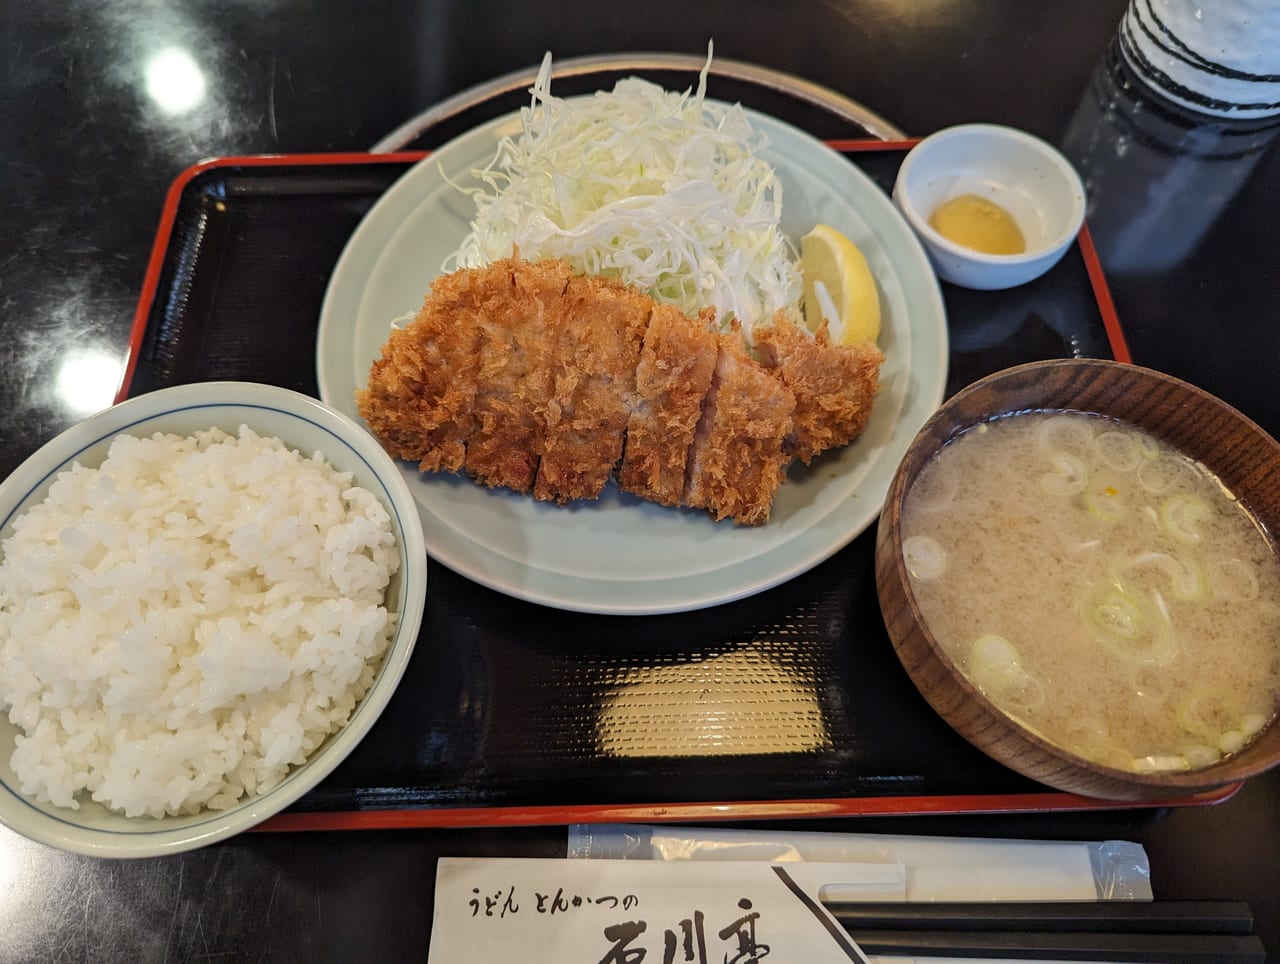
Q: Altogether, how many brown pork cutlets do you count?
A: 6